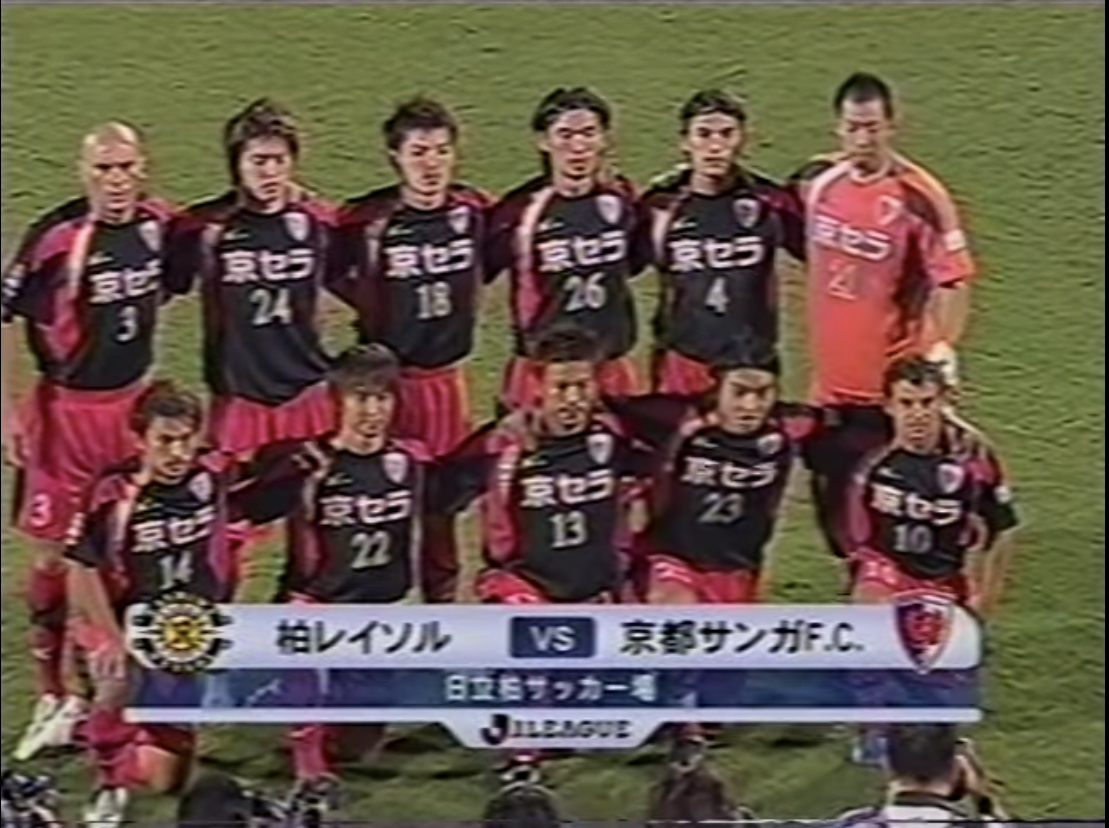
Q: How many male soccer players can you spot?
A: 11